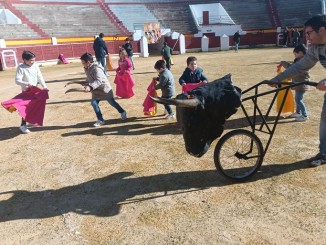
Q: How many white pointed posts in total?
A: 4